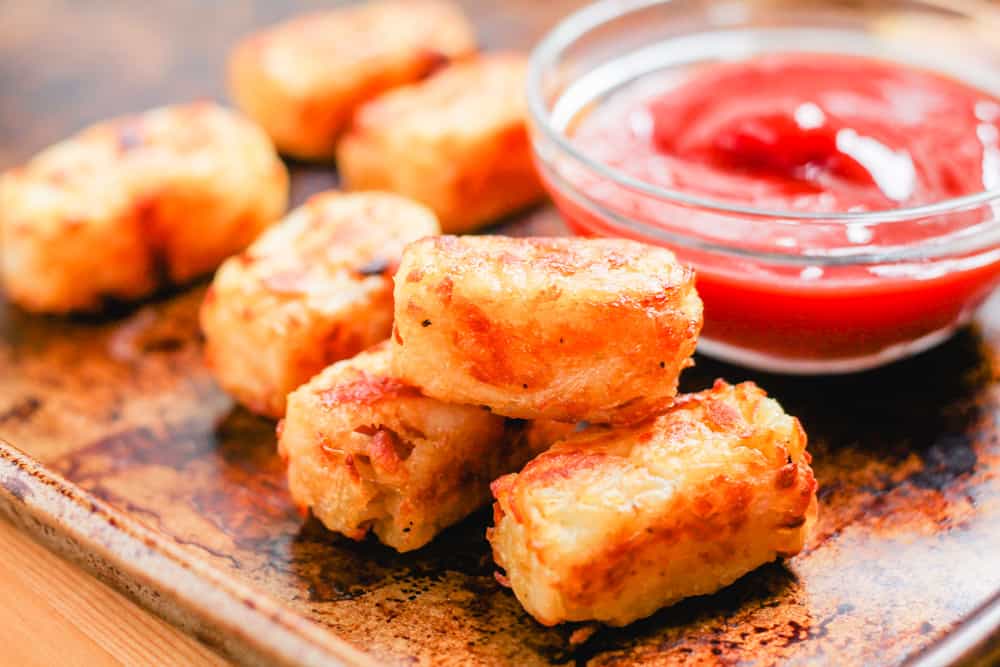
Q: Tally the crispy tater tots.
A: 7